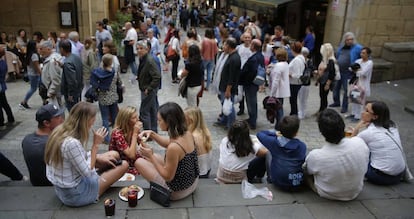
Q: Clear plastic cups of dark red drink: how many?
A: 2